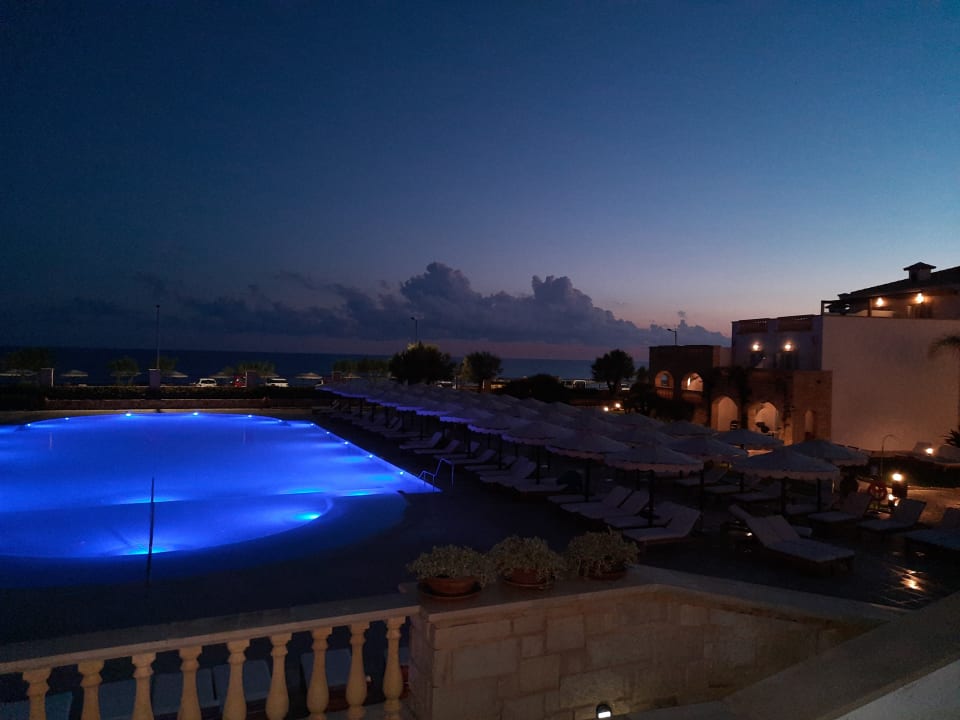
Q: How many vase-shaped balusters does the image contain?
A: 9